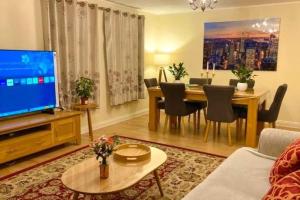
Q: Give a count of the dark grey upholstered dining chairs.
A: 6